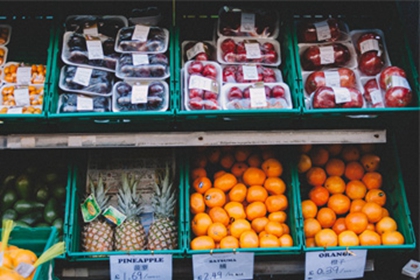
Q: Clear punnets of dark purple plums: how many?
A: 7